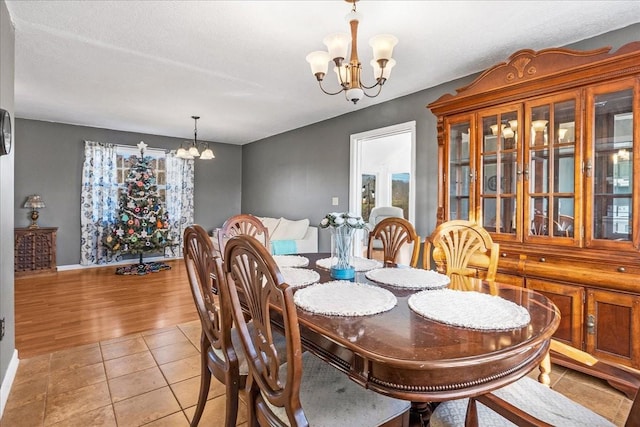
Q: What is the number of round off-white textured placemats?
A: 6